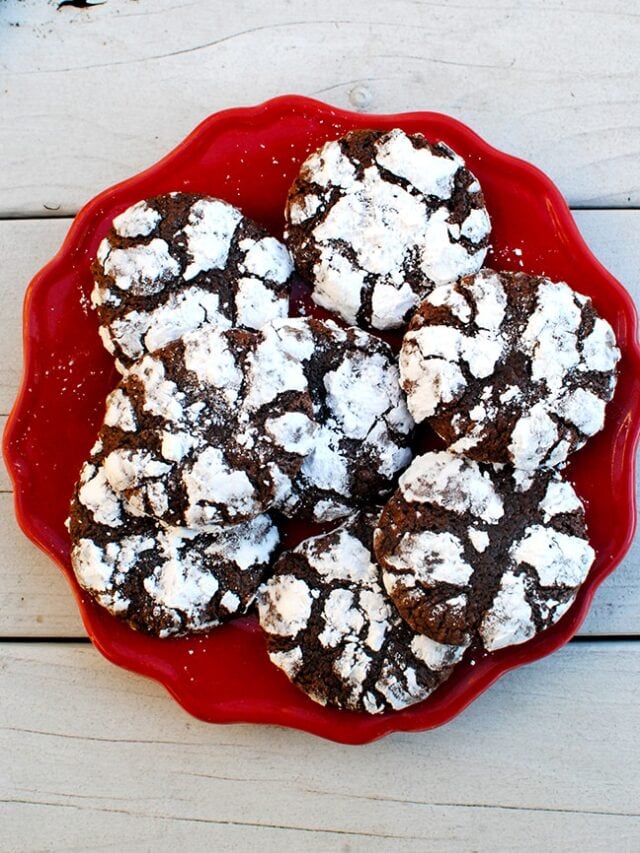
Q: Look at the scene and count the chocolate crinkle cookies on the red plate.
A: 8